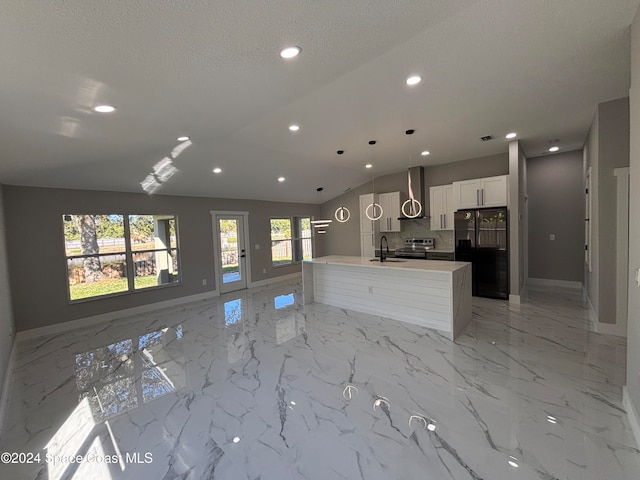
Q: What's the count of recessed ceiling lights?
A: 11